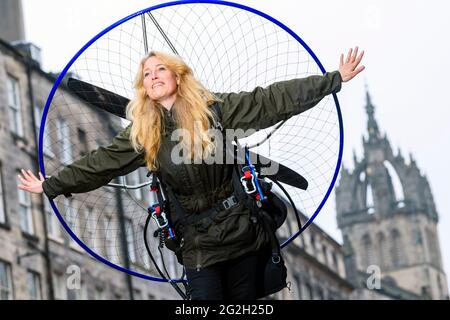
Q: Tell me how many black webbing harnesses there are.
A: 1